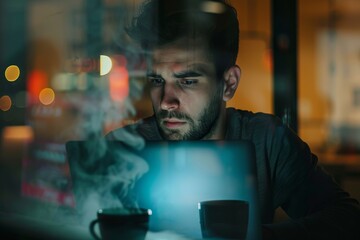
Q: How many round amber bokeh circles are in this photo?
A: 3